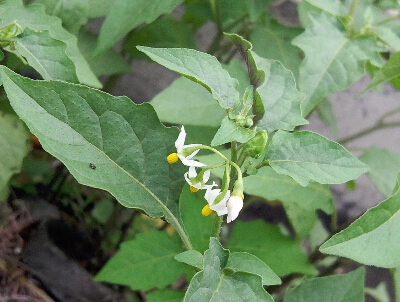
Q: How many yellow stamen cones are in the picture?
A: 3